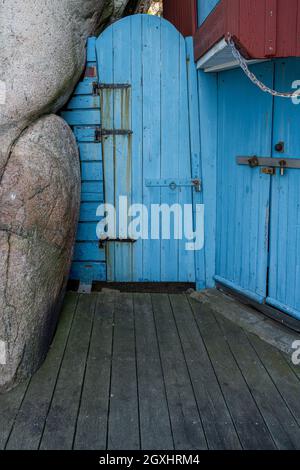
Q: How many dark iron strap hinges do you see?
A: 3